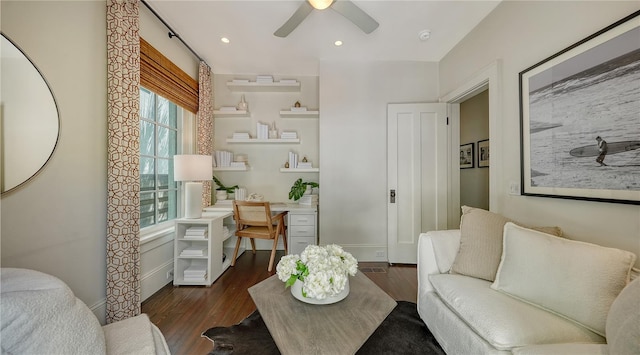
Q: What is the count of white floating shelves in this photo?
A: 6